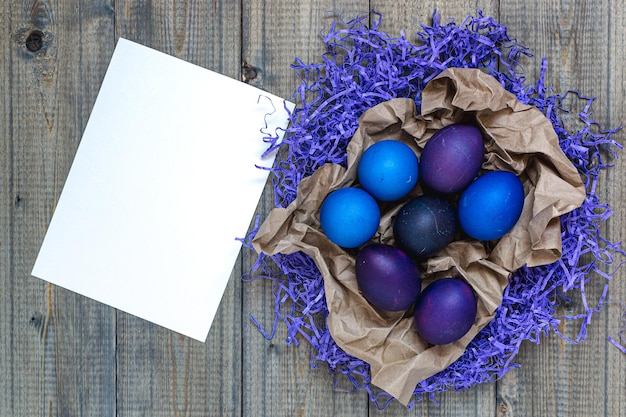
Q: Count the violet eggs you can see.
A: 3